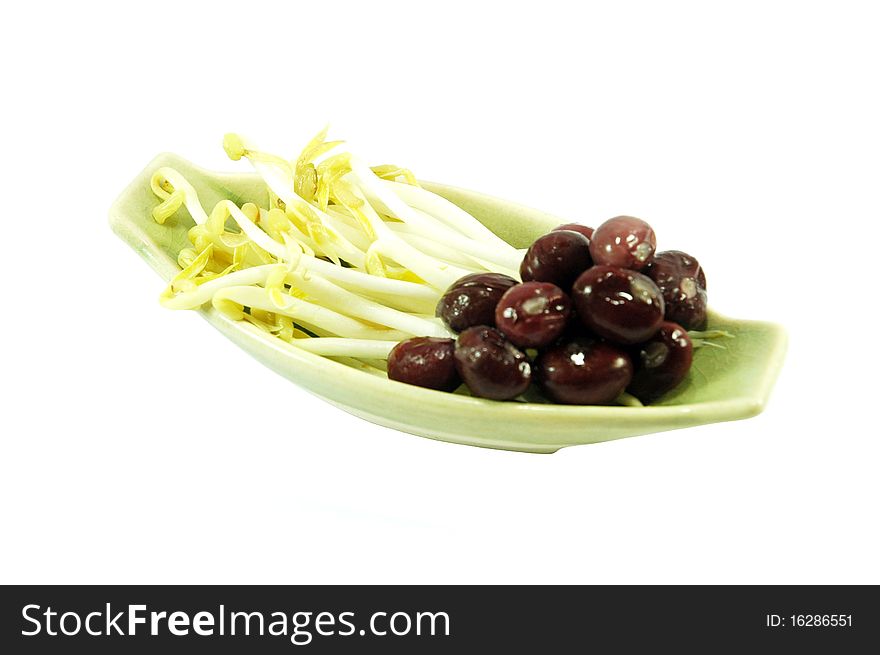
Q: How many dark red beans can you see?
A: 11